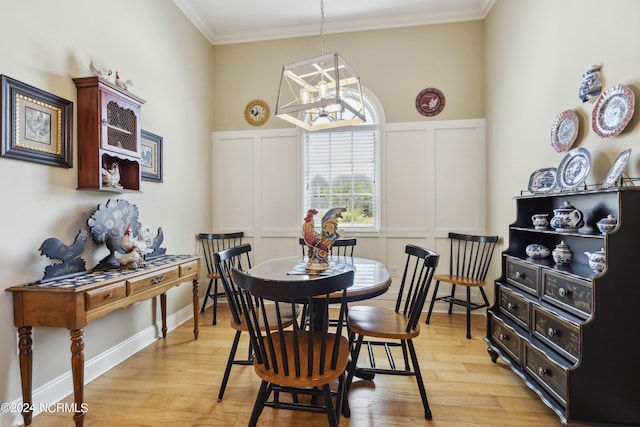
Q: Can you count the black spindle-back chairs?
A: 6